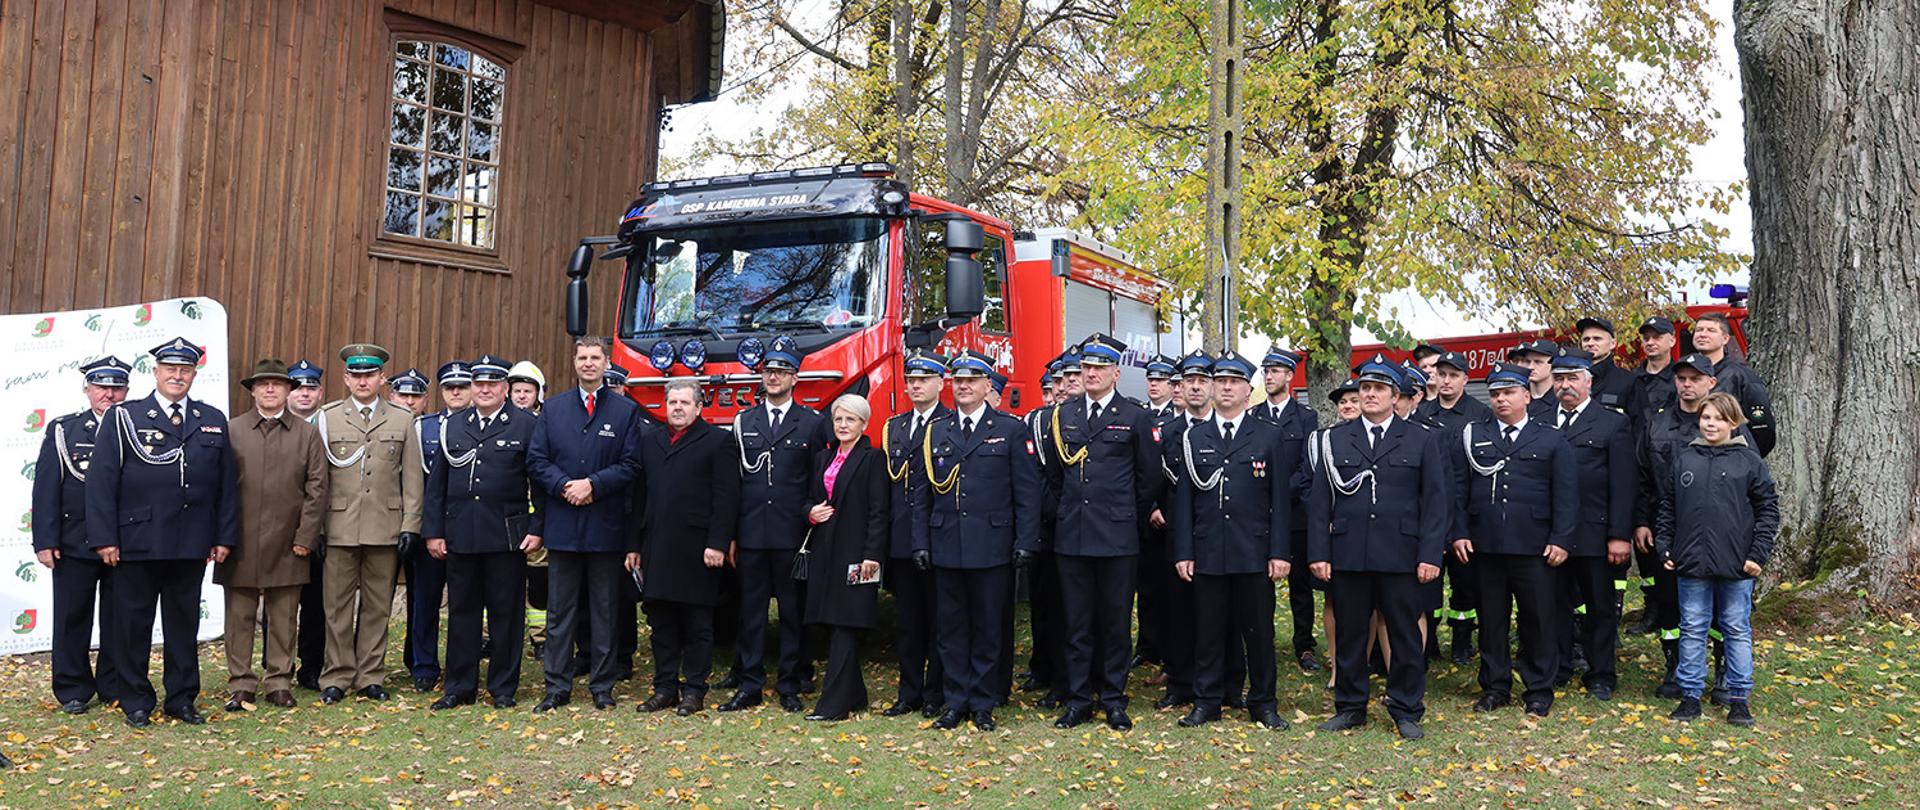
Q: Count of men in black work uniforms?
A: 8